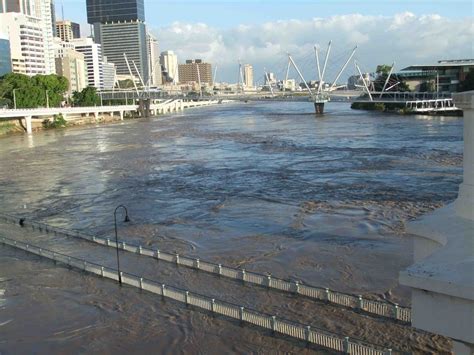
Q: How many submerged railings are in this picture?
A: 2